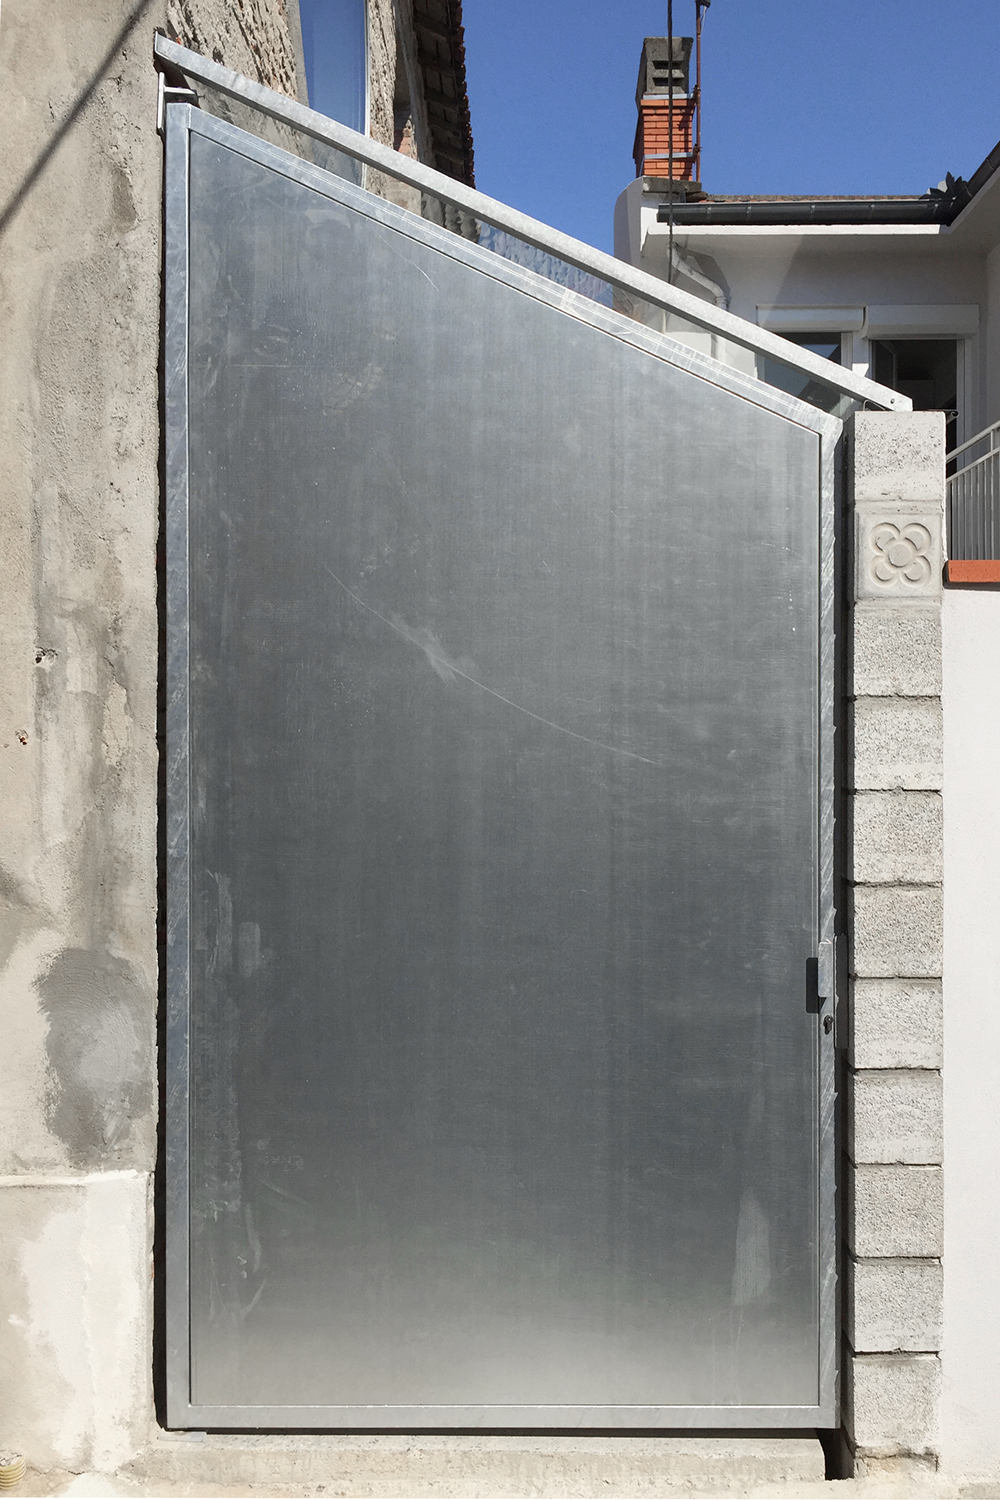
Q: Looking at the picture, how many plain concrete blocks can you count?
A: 10